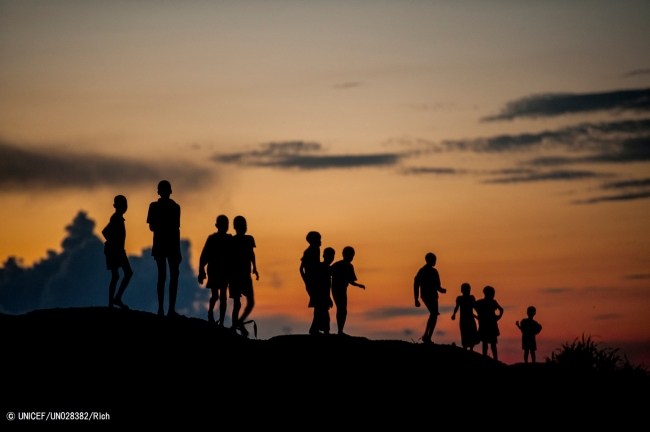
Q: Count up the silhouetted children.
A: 11